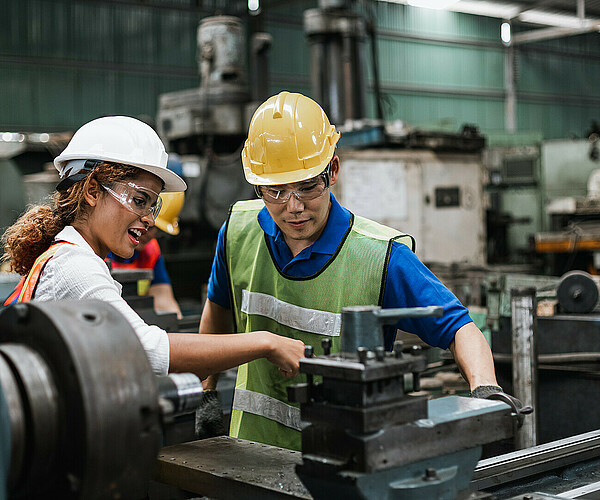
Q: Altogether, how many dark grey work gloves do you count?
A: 2